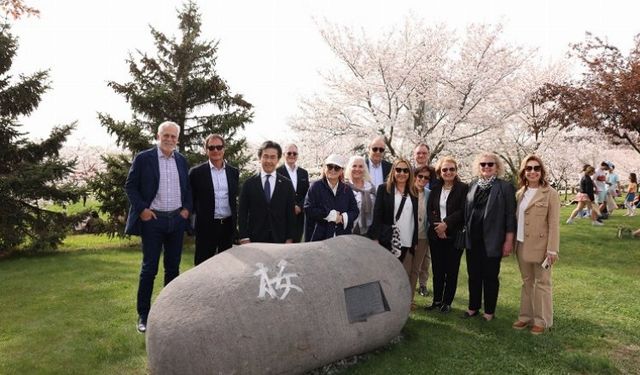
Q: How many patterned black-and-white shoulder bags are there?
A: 1